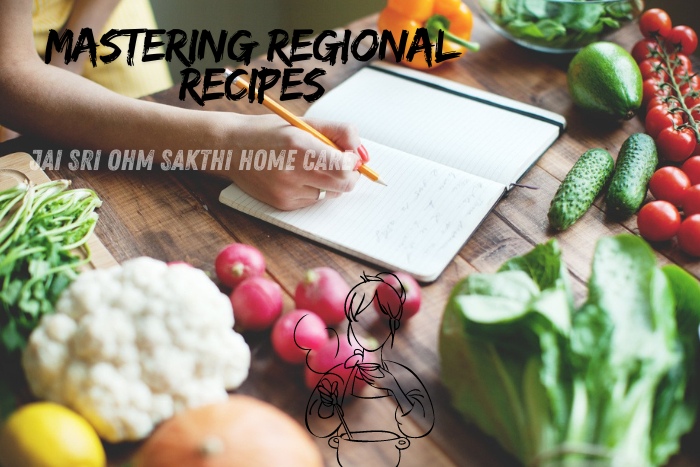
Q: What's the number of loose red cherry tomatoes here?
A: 5